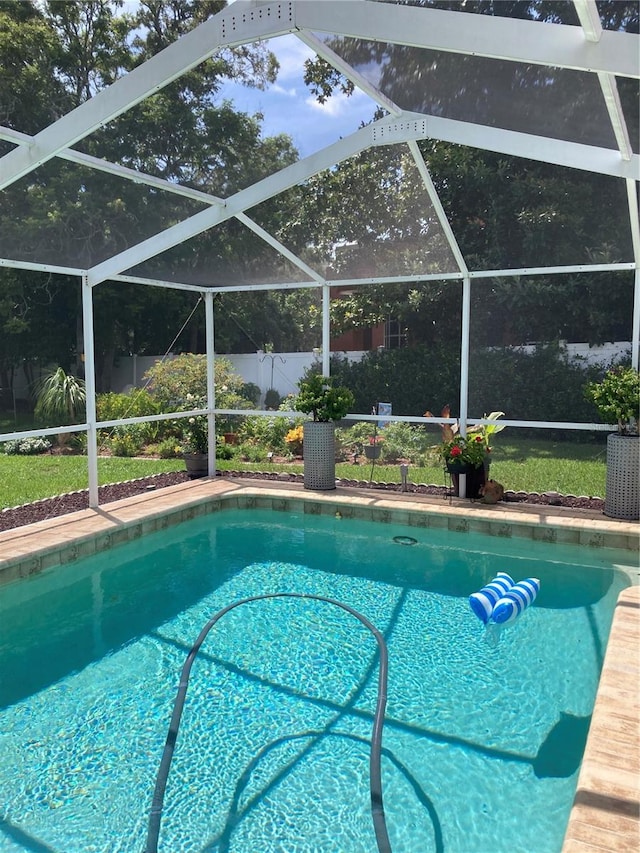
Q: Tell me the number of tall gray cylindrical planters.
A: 2